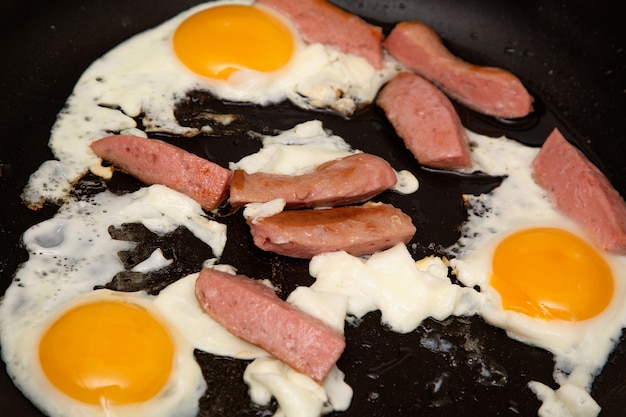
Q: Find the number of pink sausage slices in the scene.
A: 8